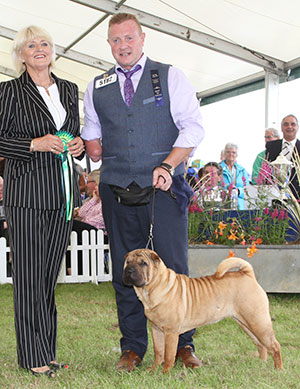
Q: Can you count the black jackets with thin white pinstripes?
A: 1